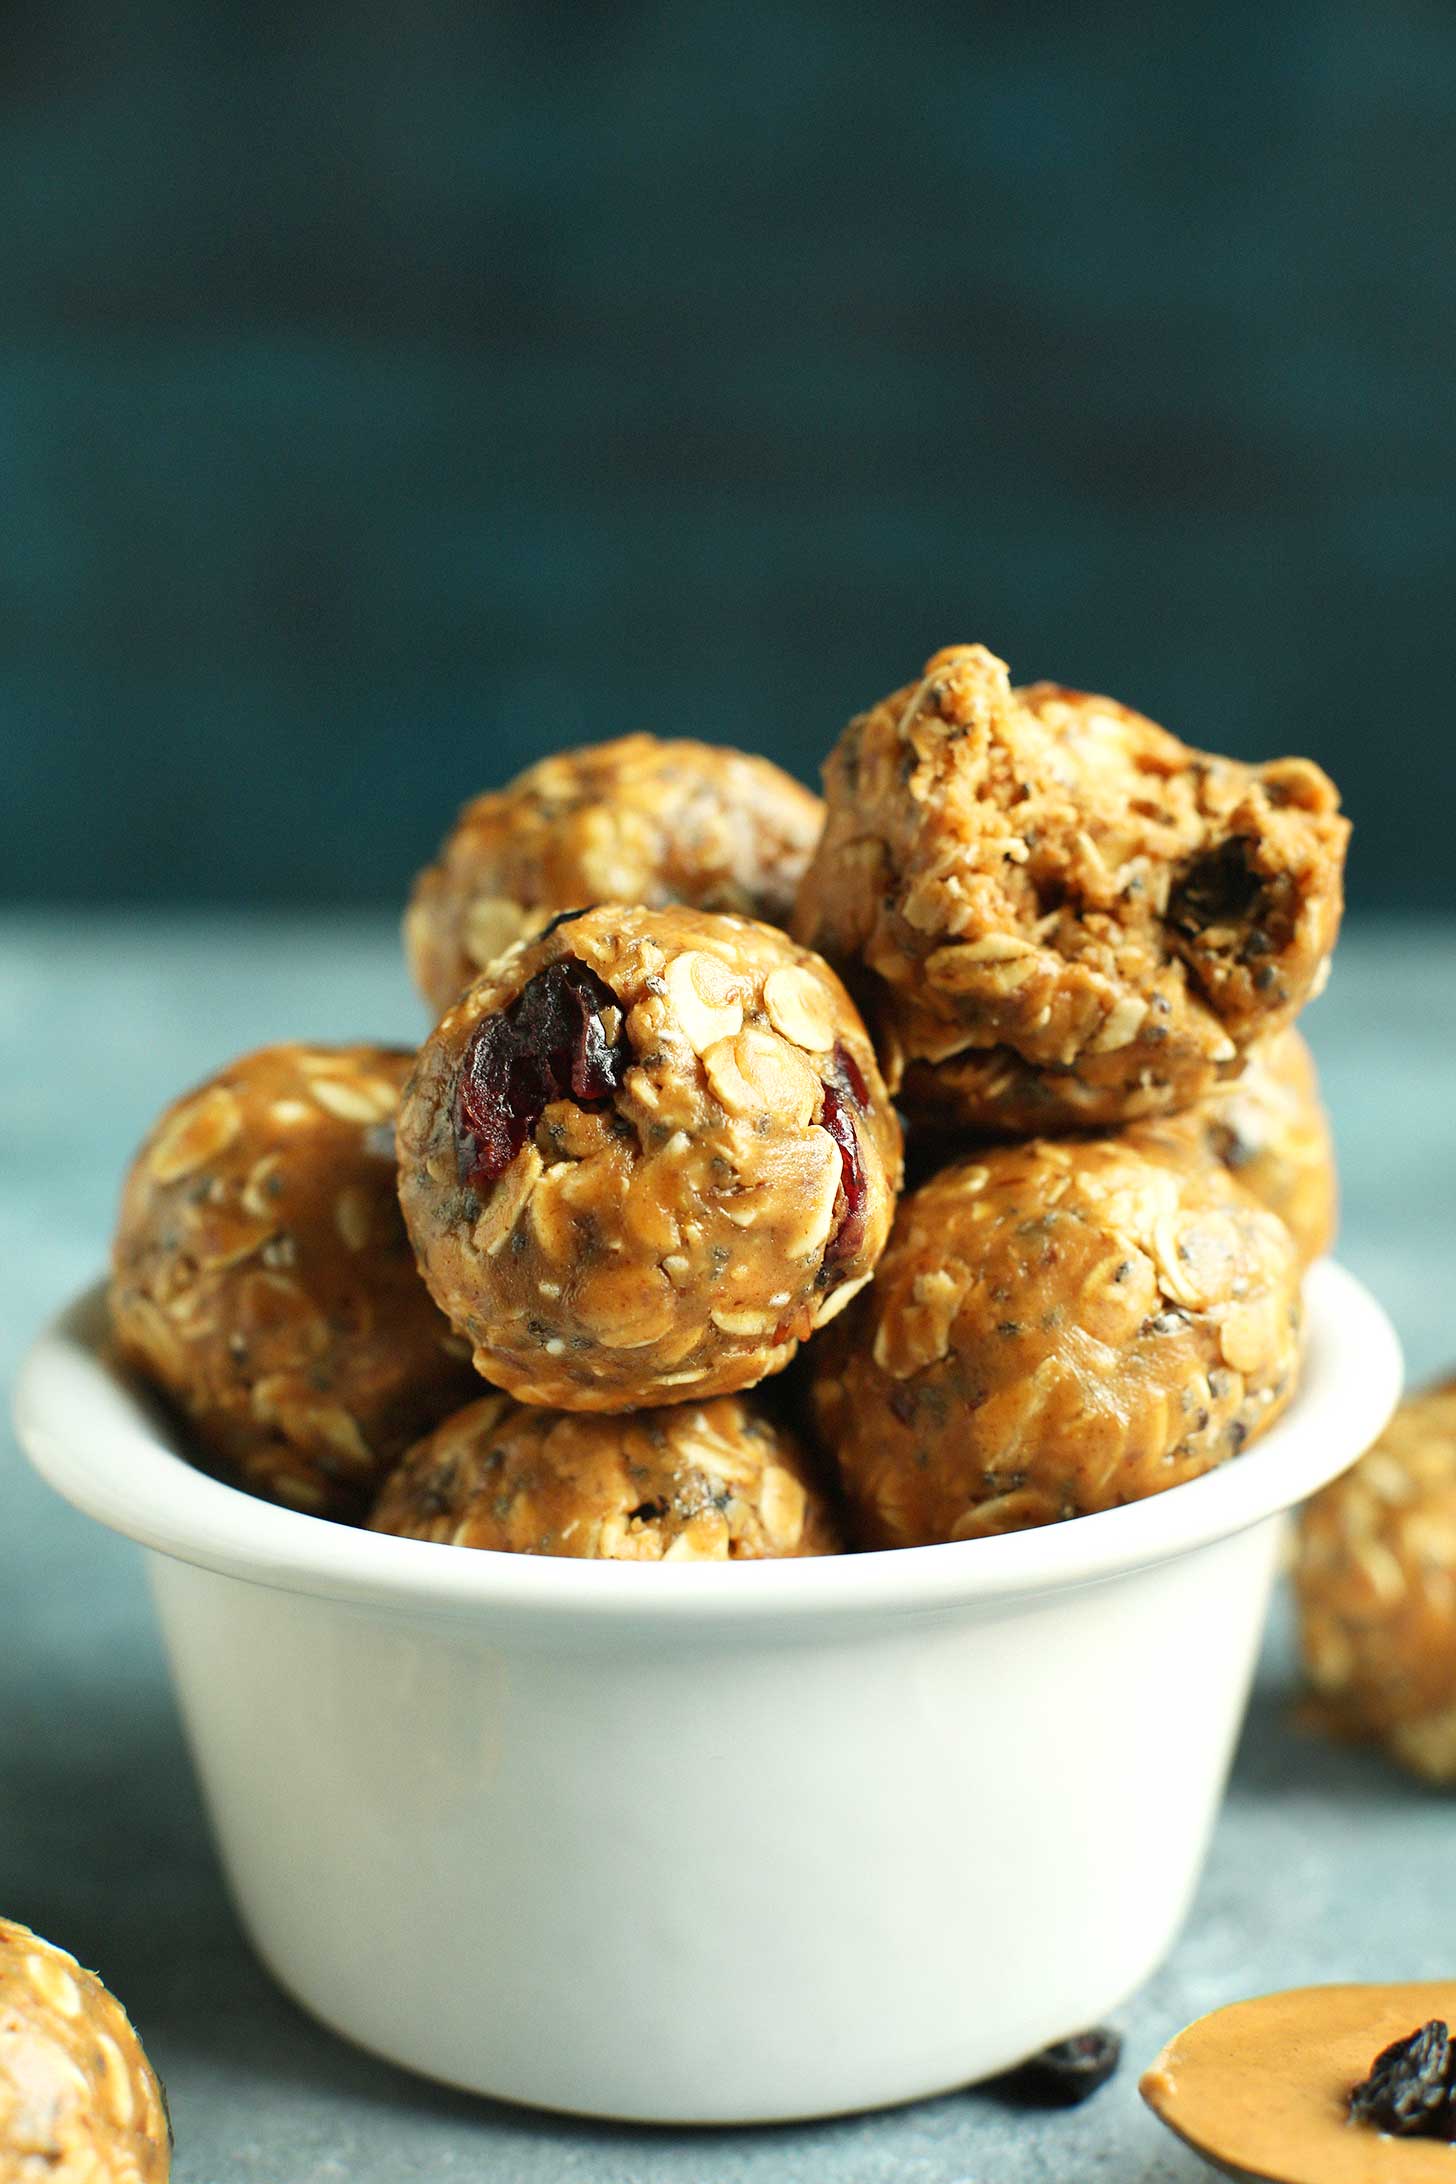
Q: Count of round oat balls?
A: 9